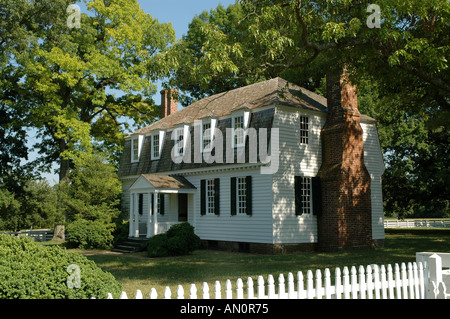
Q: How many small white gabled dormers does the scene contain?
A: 5